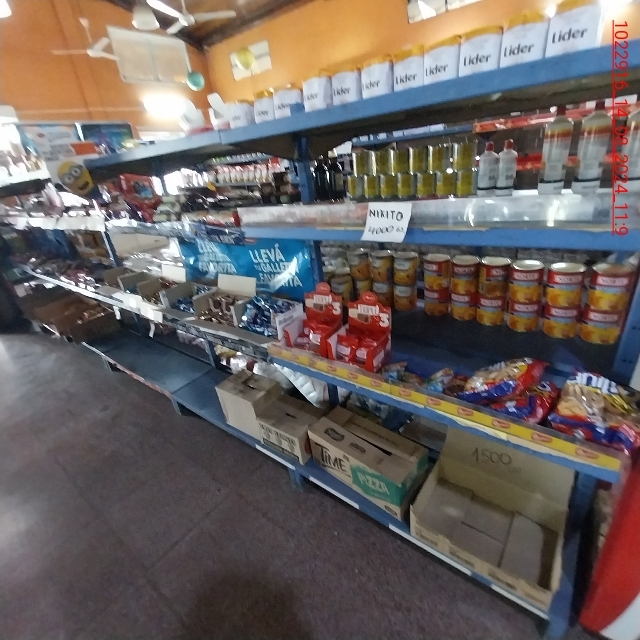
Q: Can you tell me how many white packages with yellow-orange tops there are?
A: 11